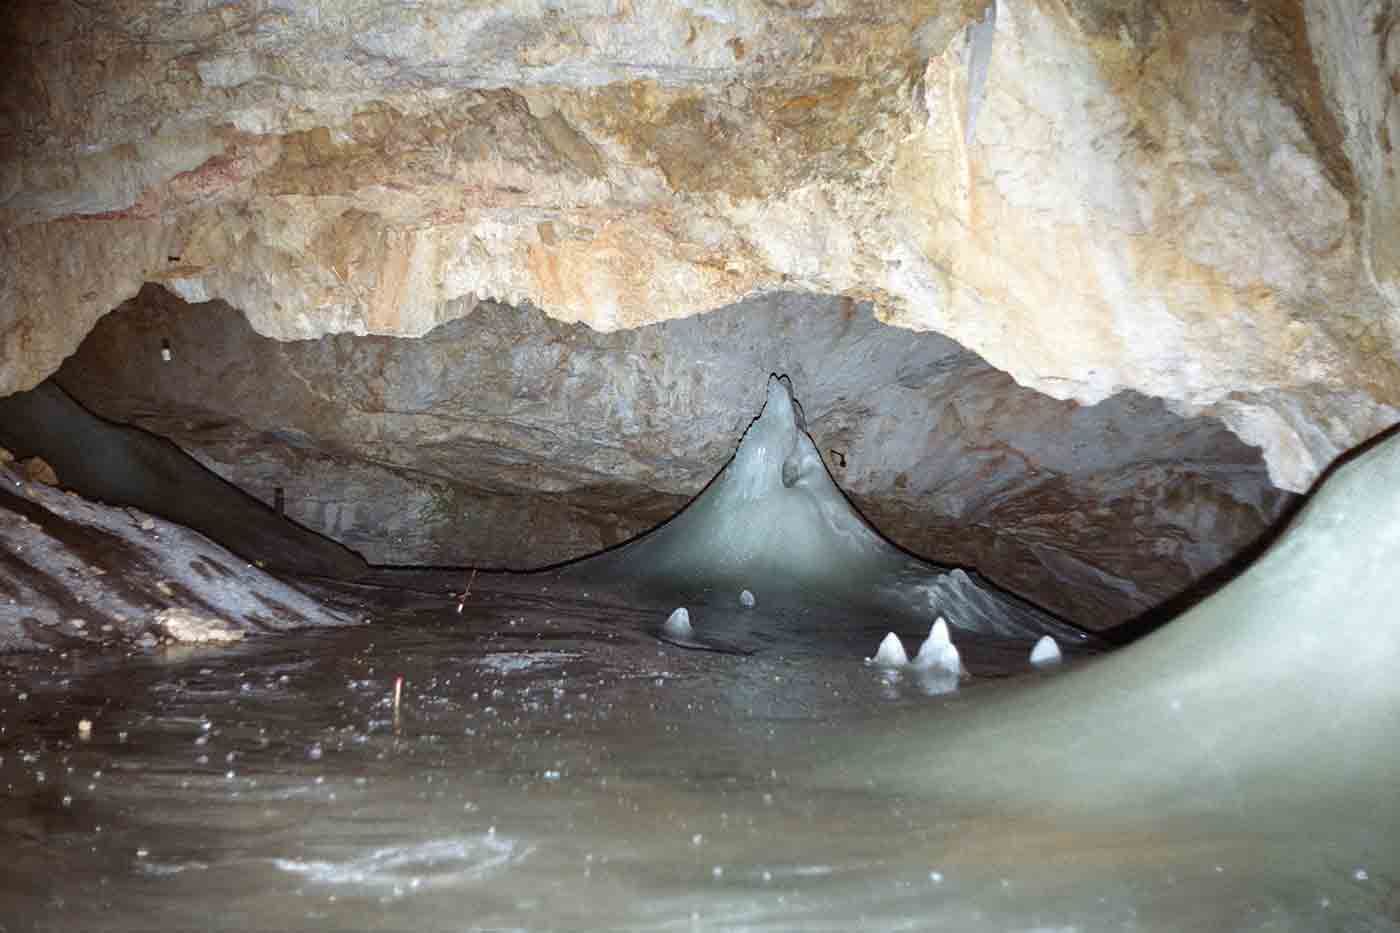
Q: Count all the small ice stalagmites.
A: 5